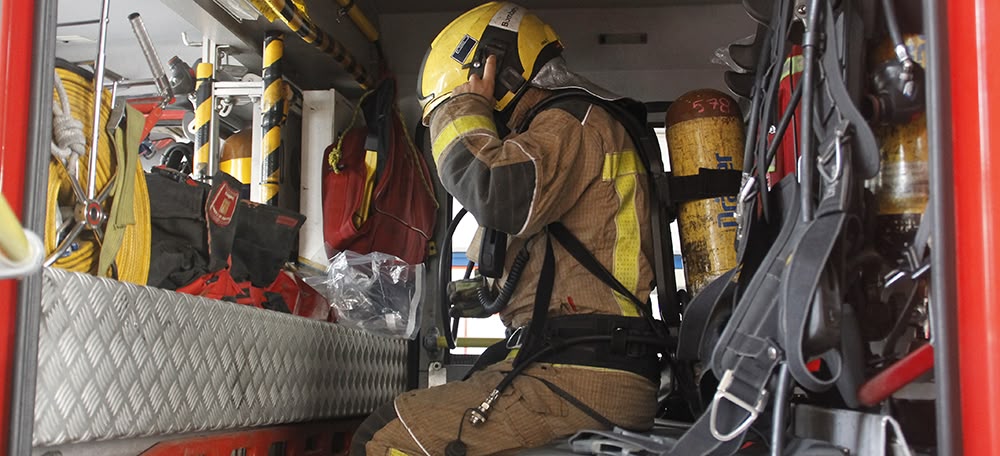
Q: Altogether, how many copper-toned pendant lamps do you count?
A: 0